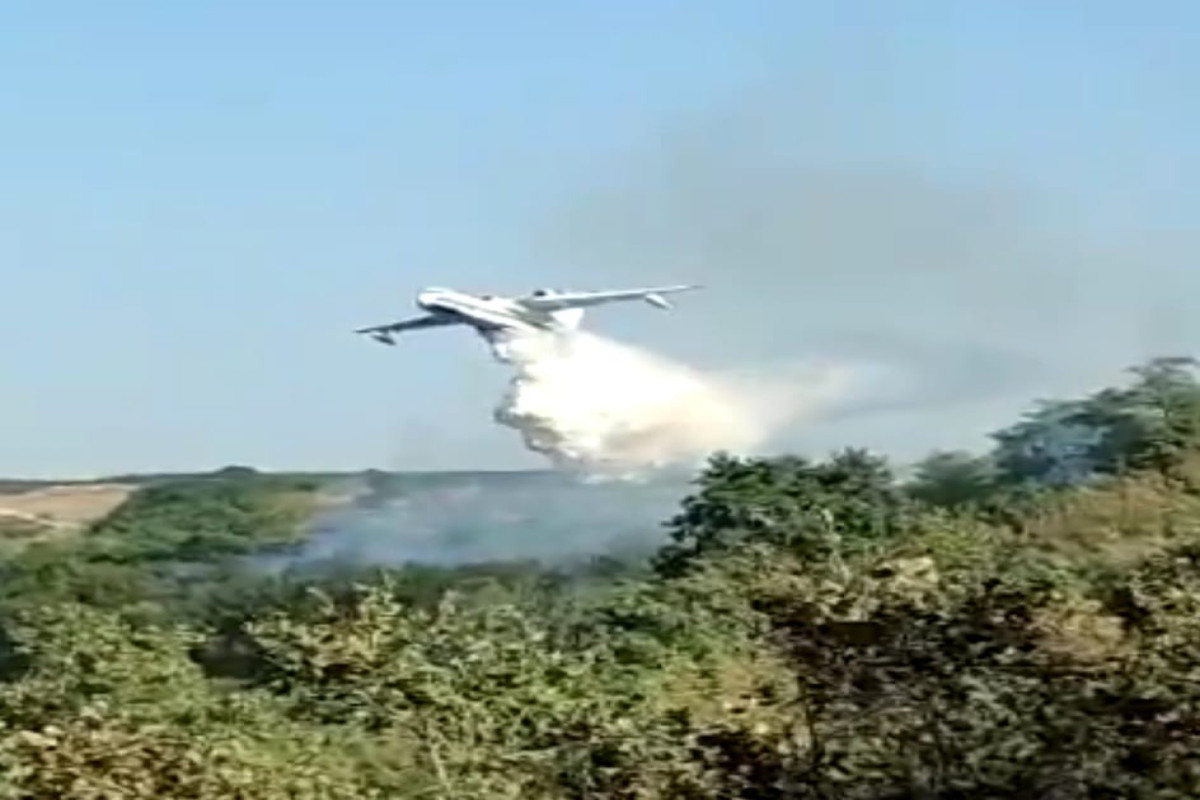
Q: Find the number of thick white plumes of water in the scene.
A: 1